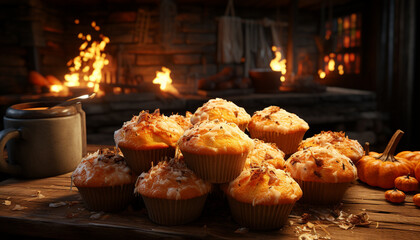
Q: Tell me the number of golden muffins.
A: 11